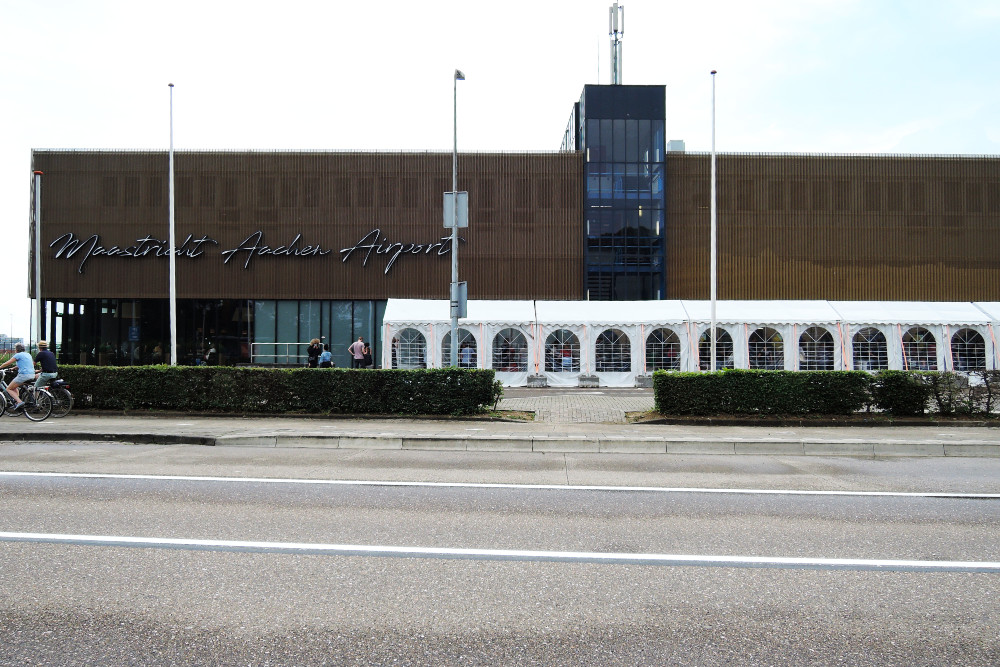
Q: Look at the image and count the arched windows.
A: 12